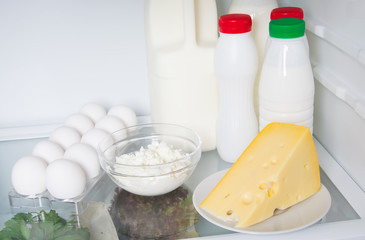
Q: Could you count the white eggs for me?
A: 10